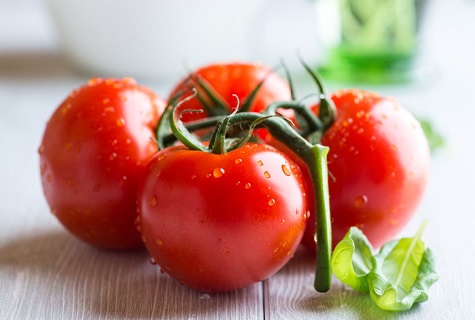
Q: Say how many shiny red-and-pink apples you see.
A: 0